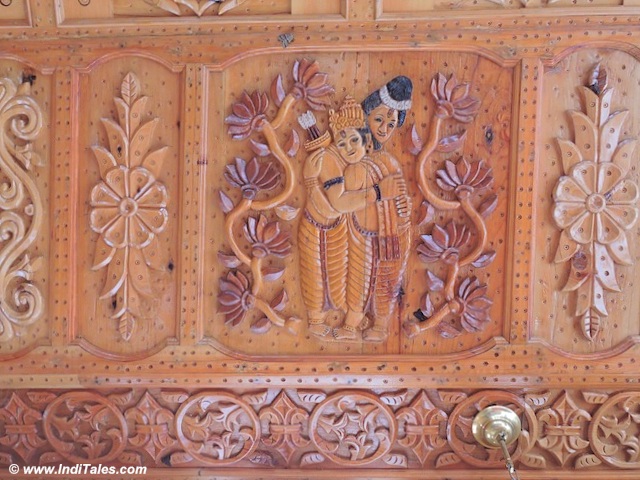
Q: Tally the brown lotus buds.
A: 9